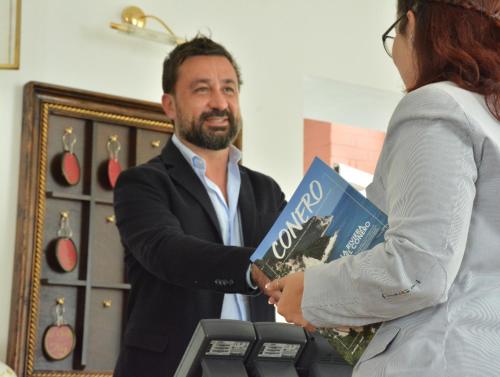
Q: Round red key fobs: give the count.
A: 4